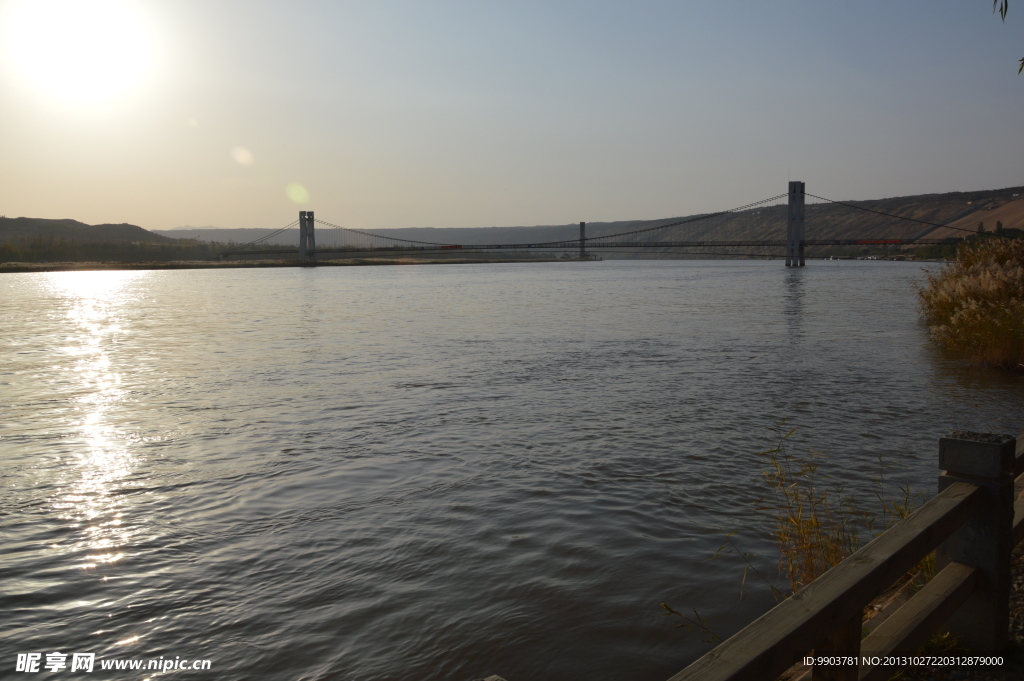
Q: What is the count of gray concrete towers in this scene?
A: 3